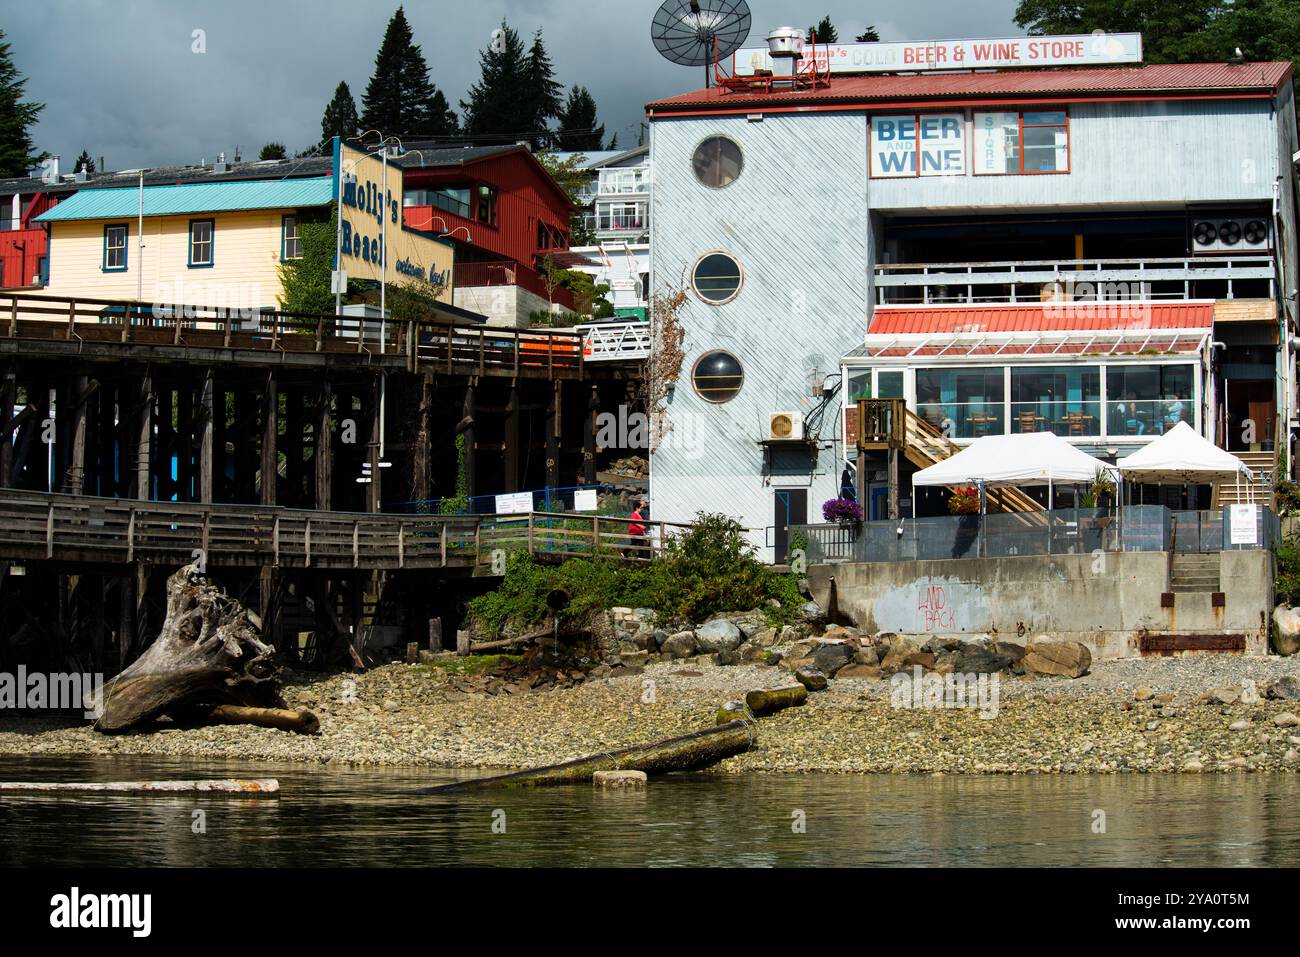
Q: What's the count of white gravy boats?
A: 0